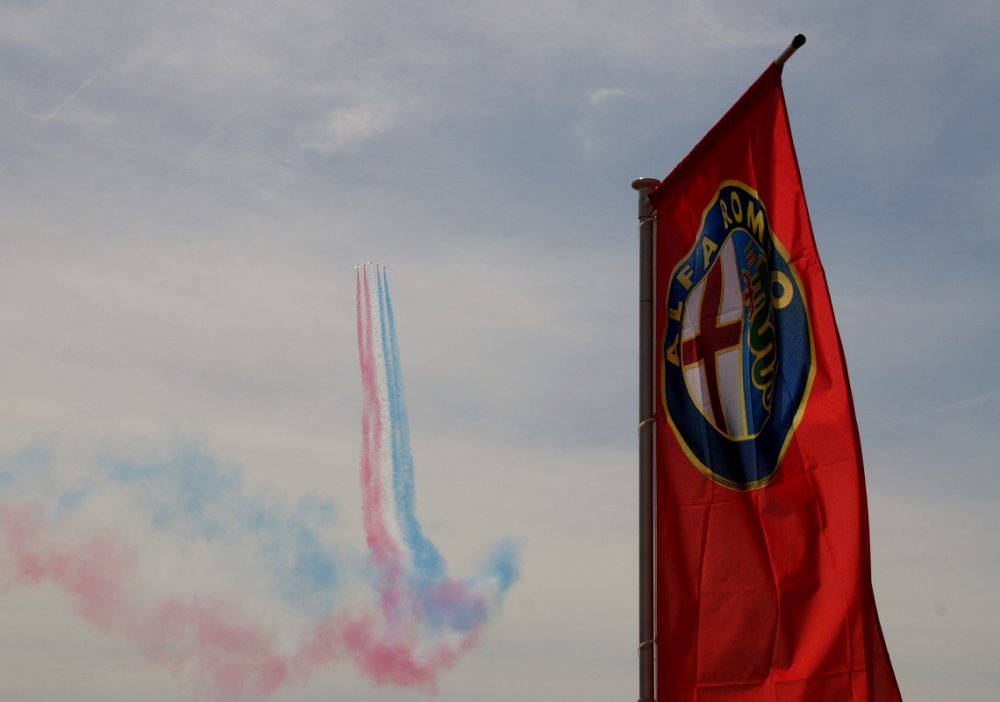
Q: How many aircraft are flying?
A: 5